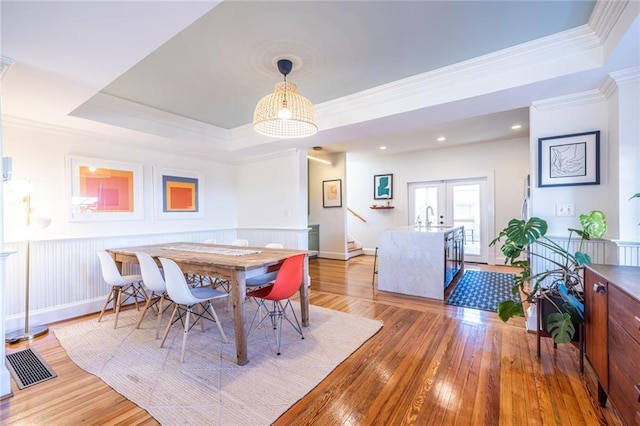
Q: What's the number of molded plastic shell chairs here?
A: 7